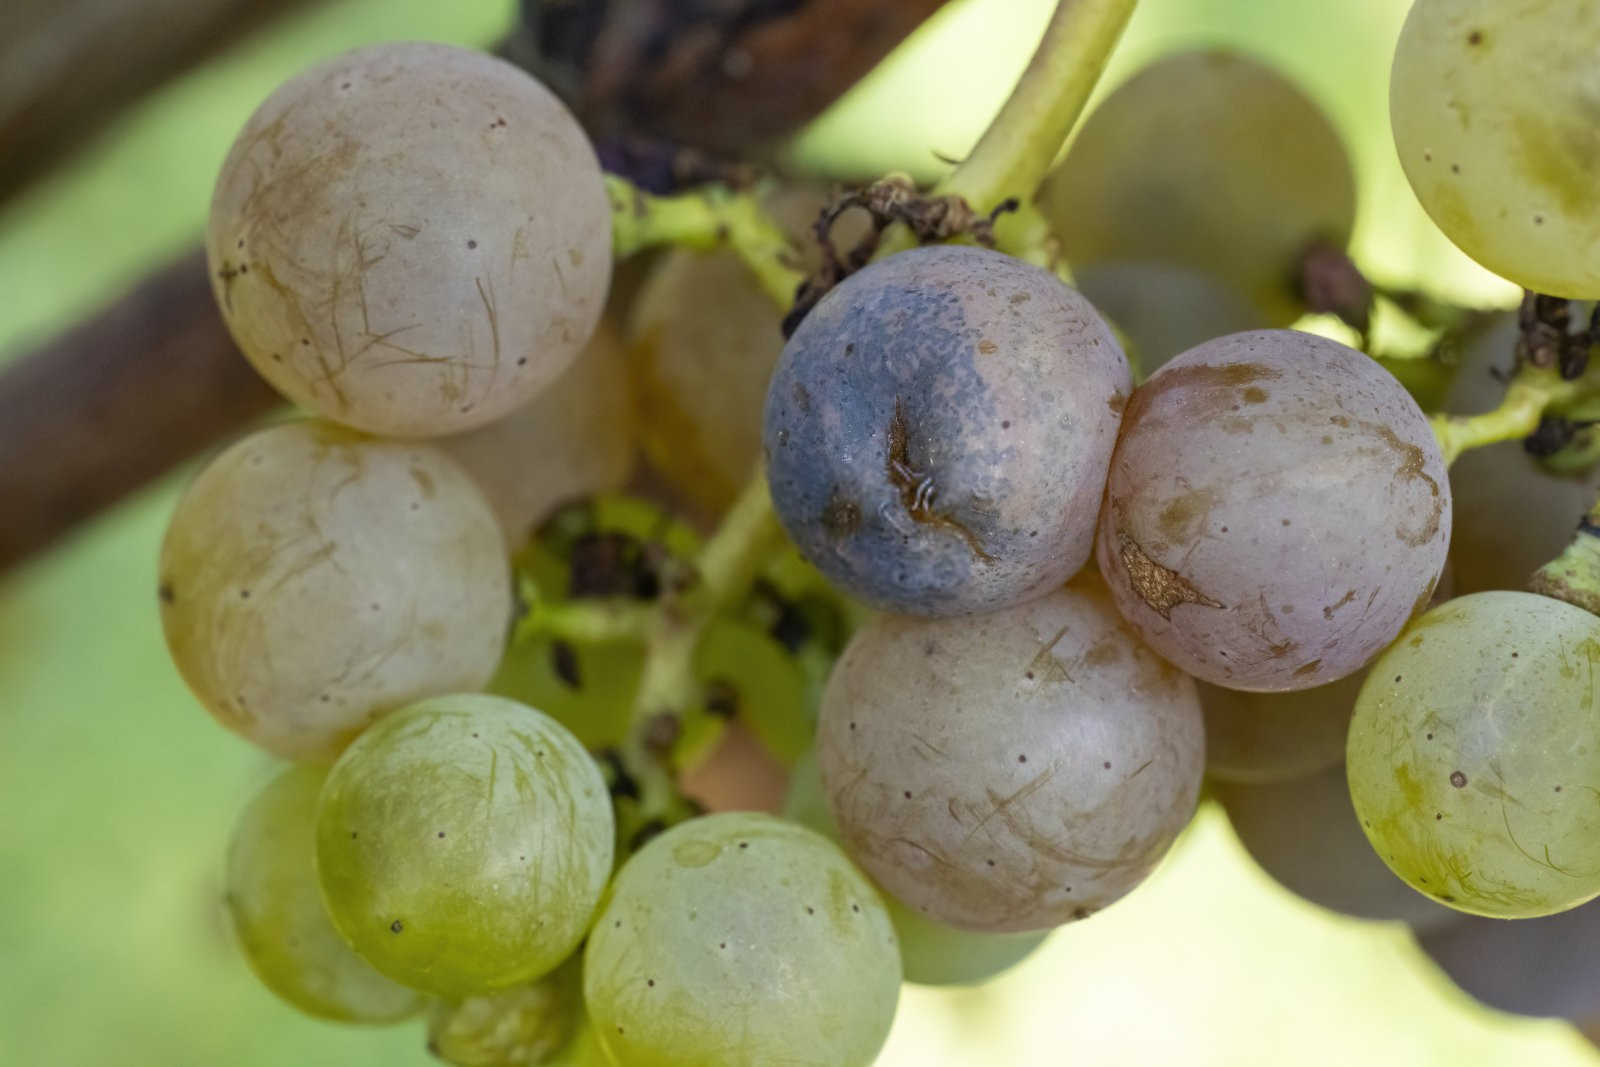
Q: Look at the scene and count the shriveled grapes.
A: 1